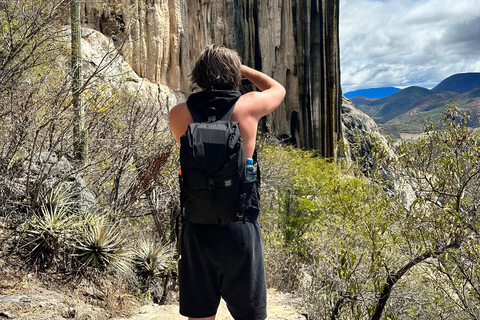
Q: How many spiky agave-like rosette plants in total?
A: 3